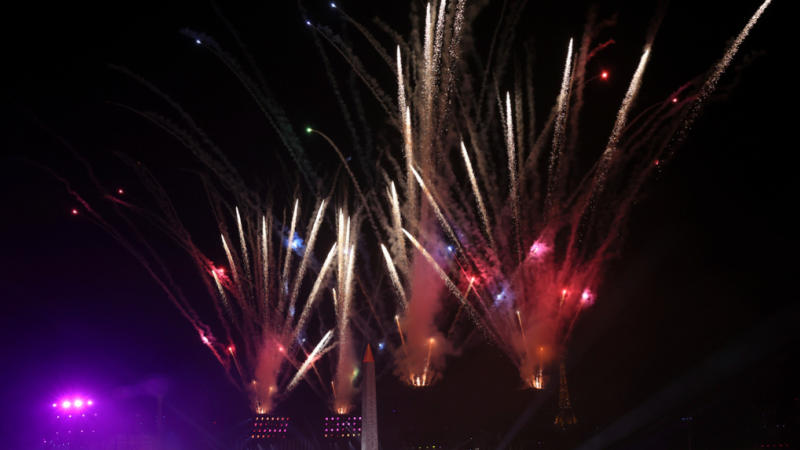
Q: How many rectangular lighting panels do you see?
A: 2